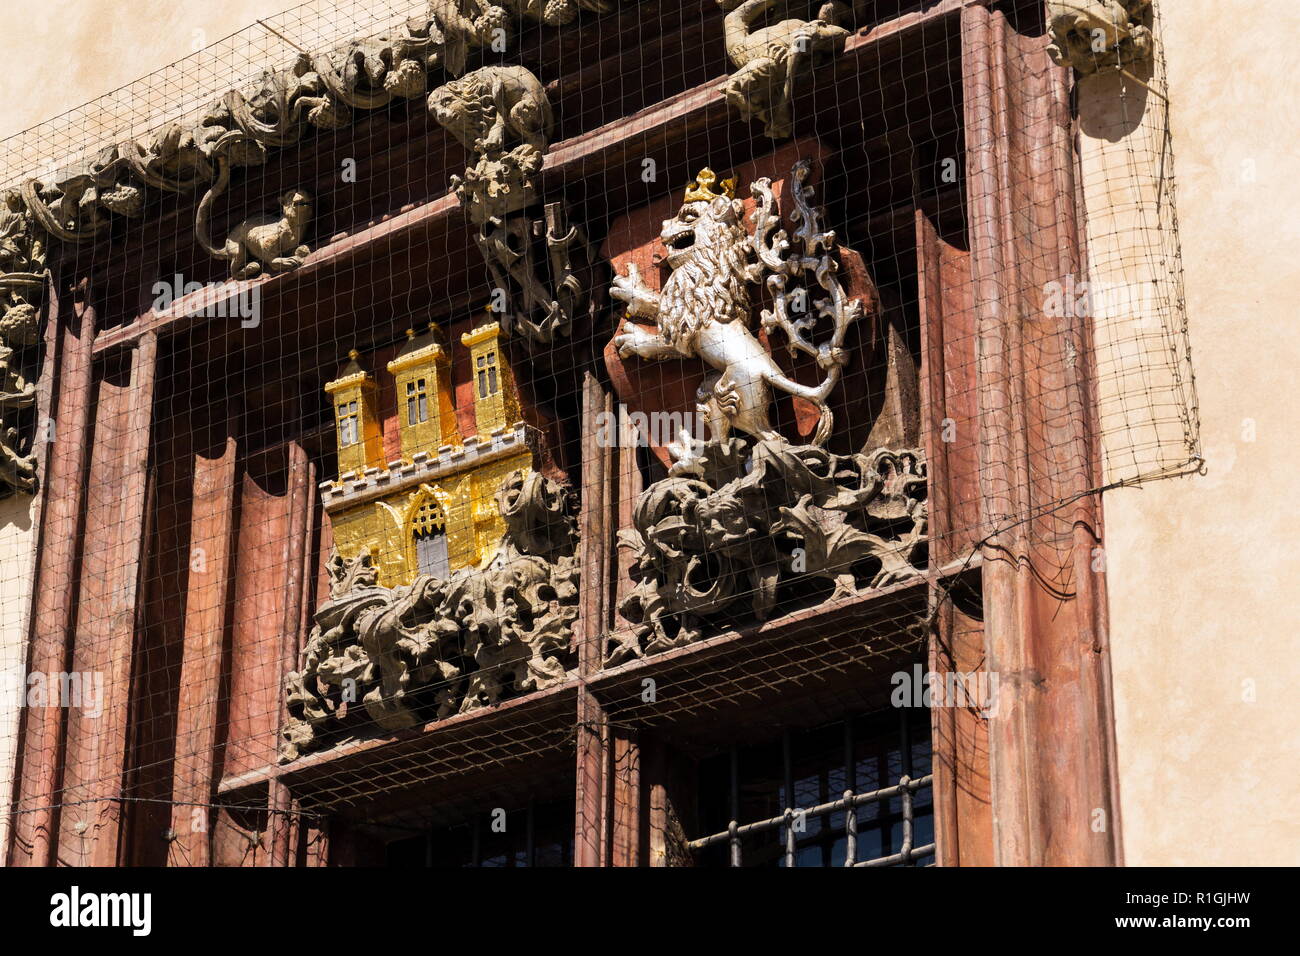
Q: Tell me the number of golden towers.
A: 3